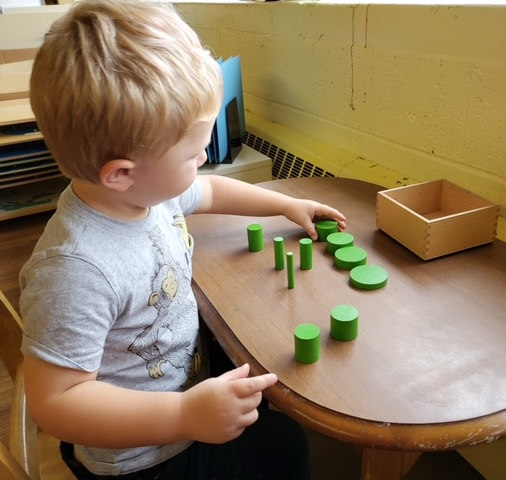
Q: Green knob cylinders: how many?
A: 10